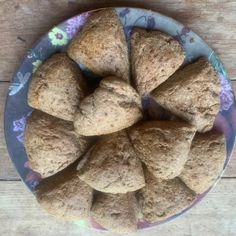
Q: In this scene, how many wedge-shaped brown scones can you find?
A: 12